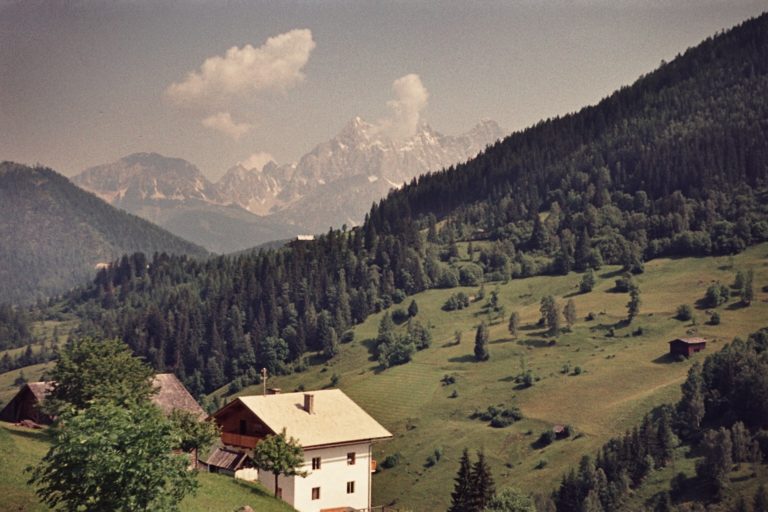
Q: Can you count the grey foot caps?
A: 0